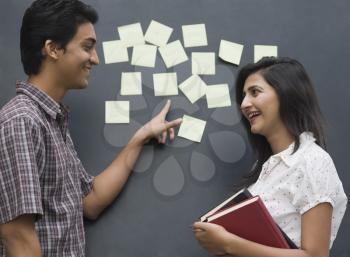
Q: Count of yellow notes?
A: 15